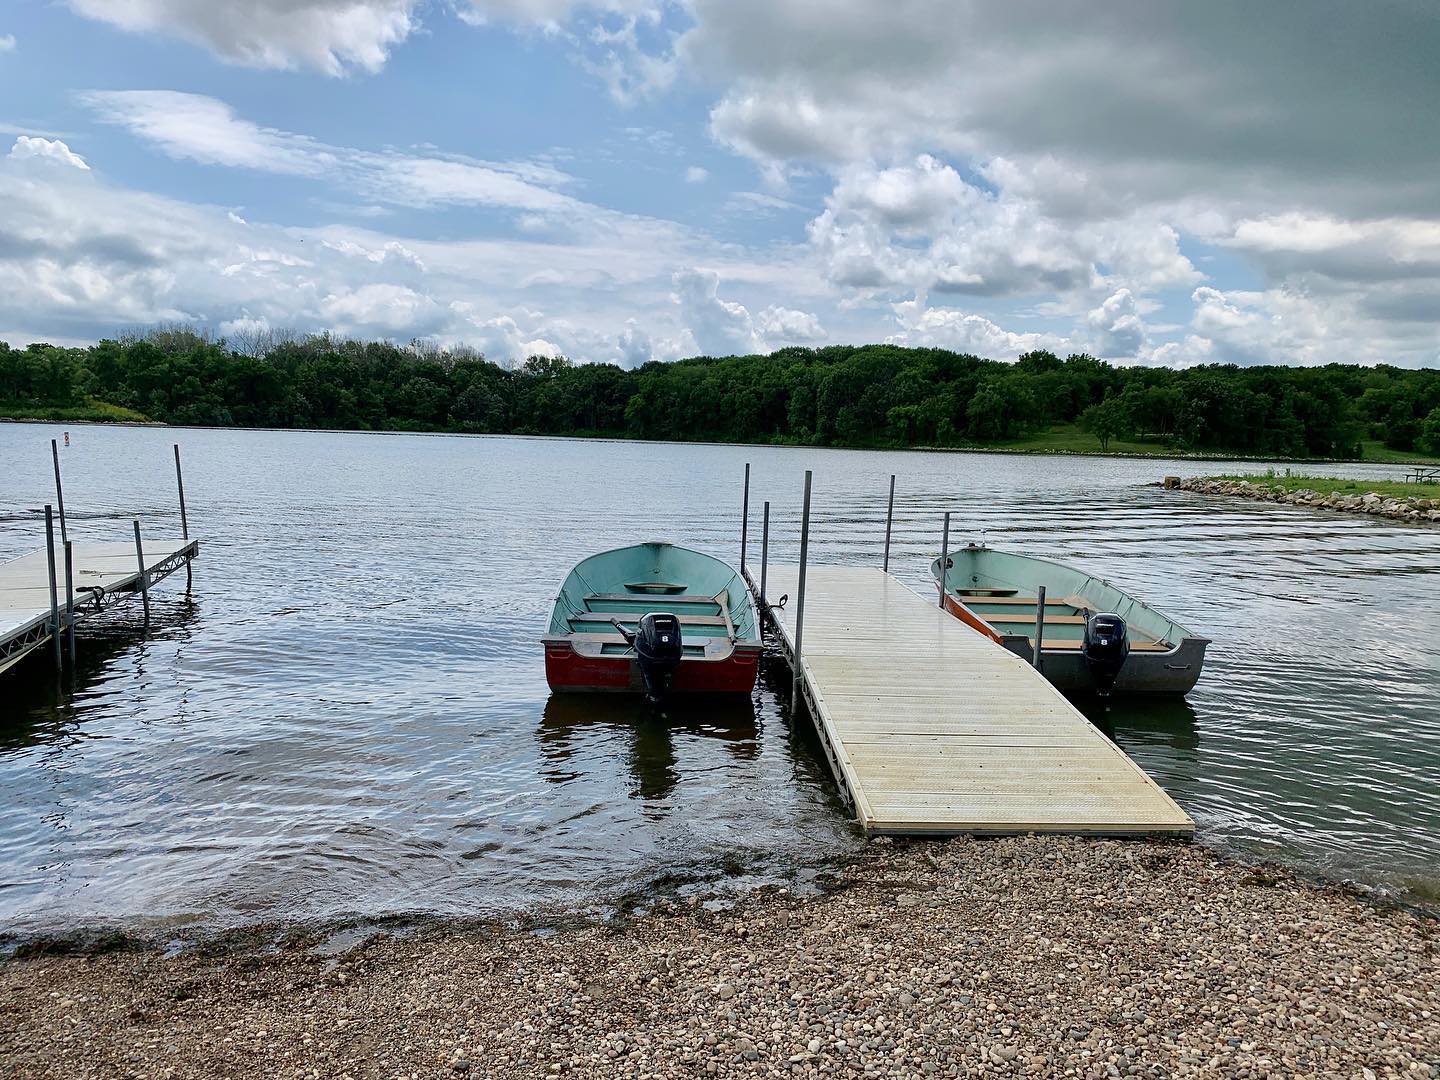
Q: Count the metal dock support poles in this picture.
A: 11